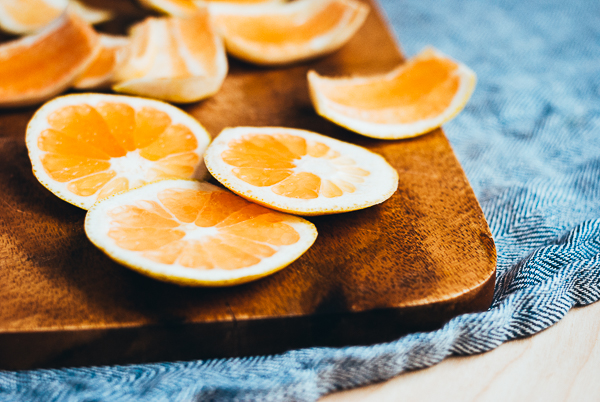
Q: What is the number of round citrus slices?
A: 3